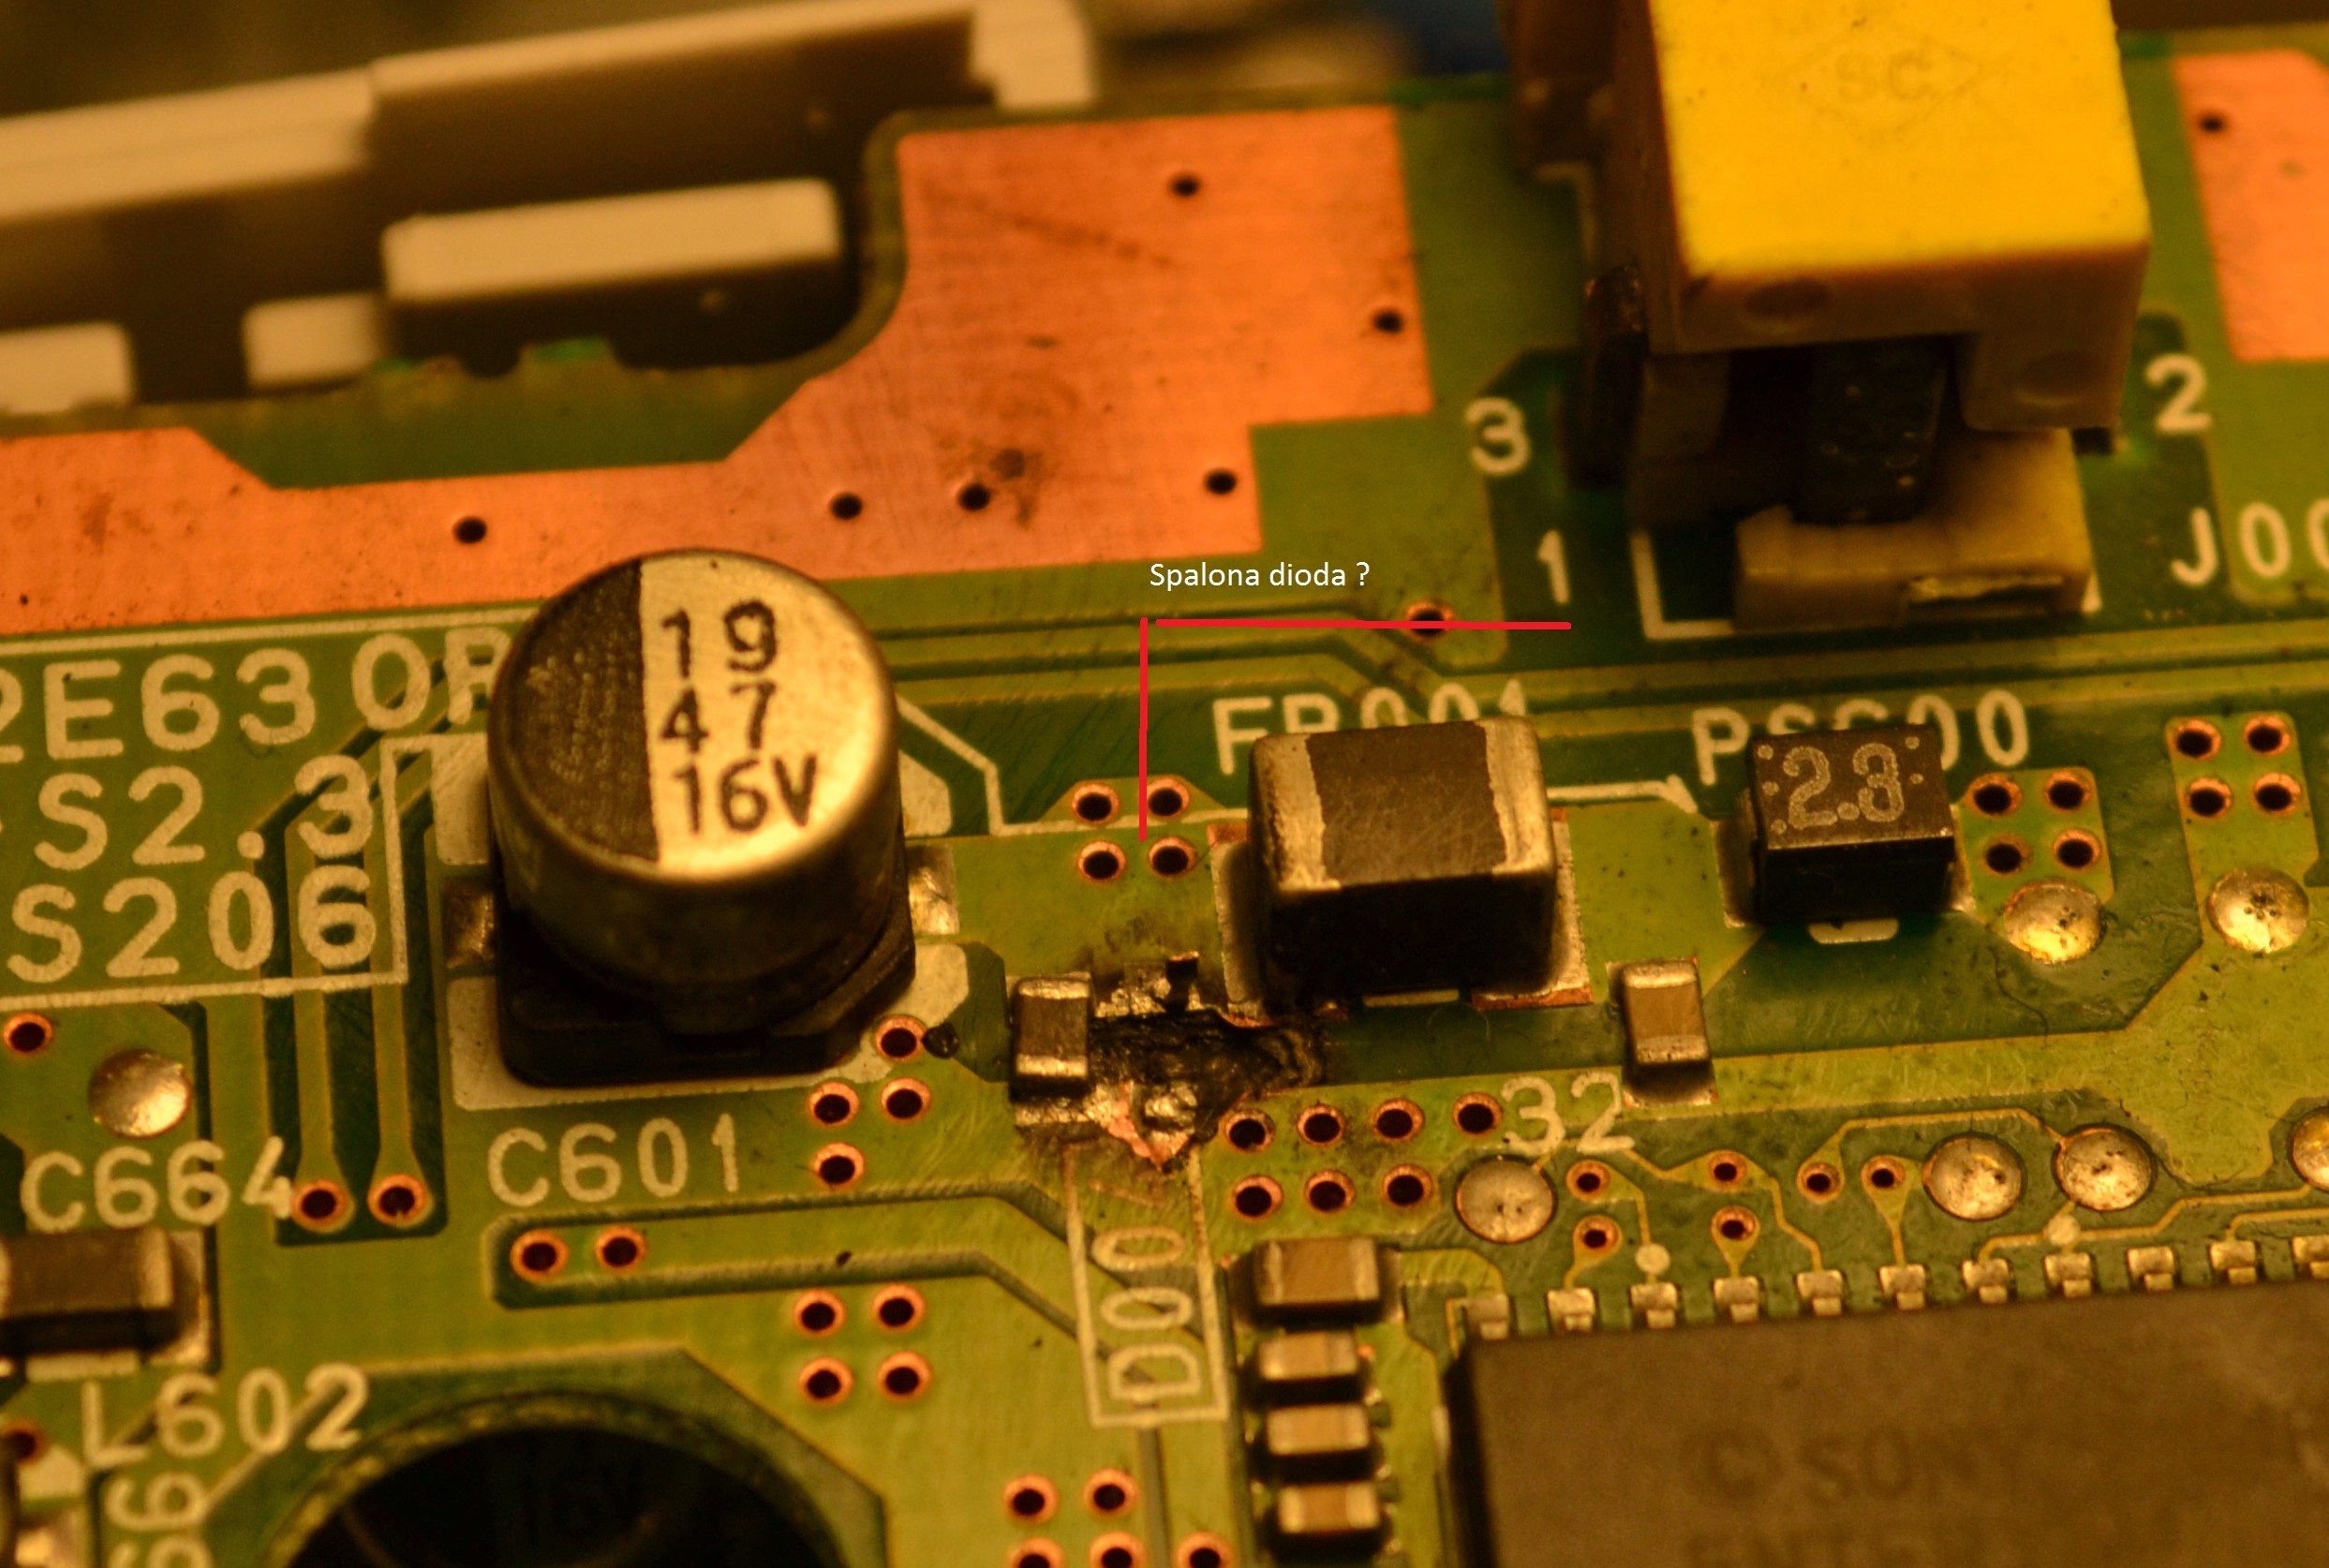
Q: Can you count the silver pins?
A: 11